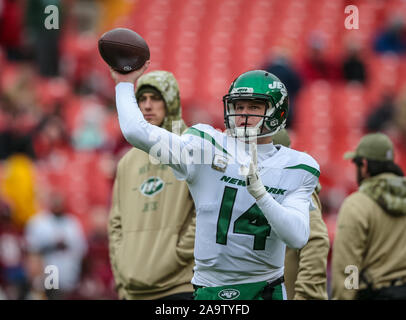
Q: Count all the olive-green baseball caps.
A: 1